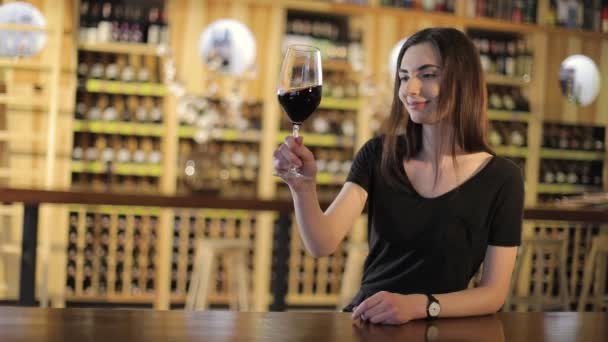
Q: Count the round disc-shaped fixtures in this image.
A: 4